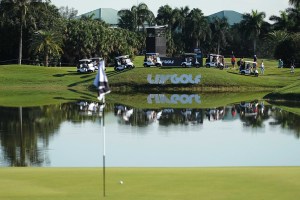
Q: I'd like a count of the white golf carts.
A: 7